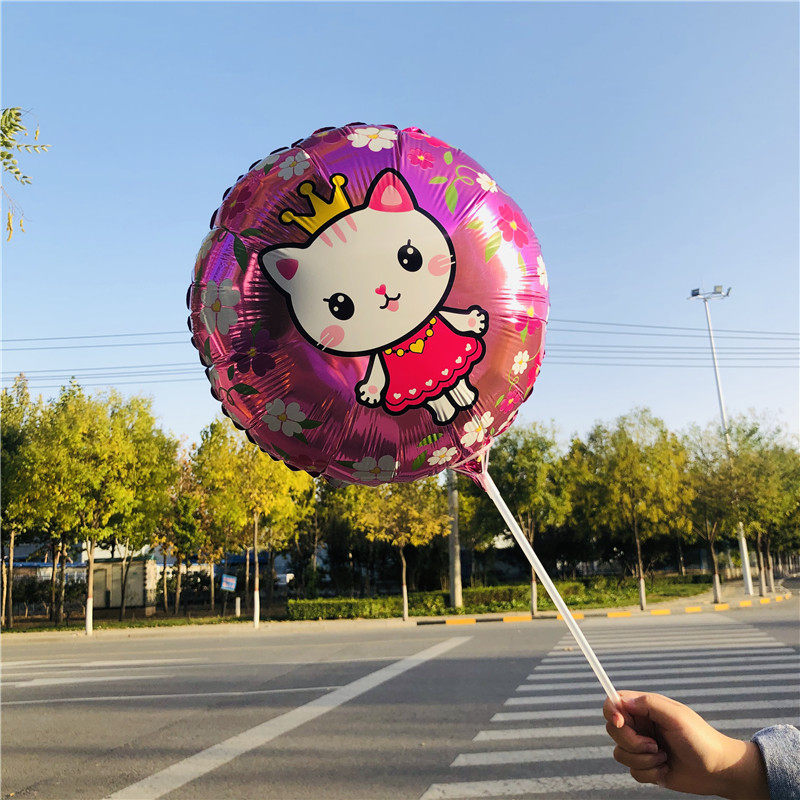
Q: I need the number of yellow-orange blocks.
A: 11